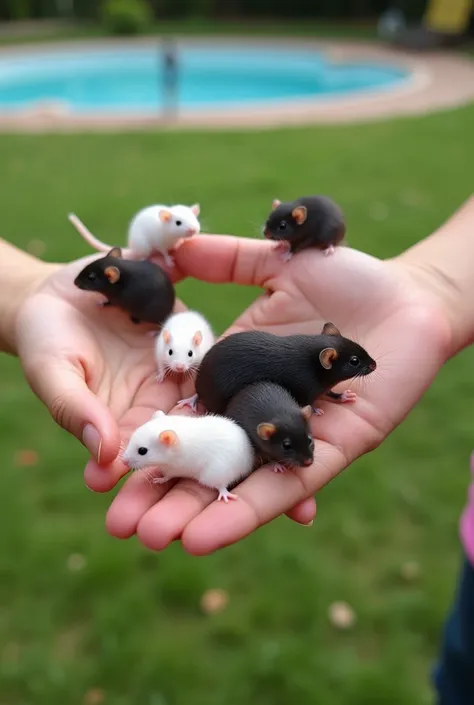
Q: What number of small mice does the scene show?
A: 7